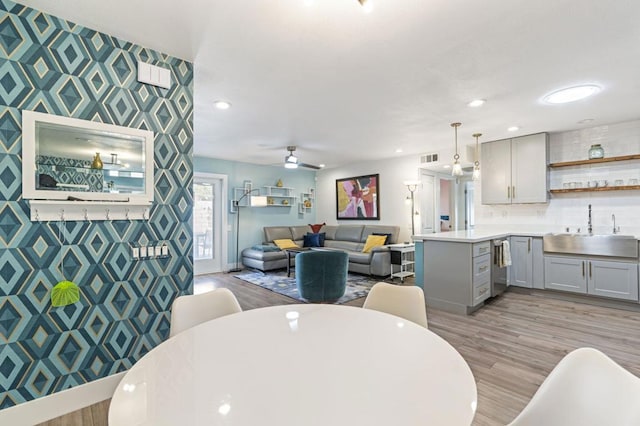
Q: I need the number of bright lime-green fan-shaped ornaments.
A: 1